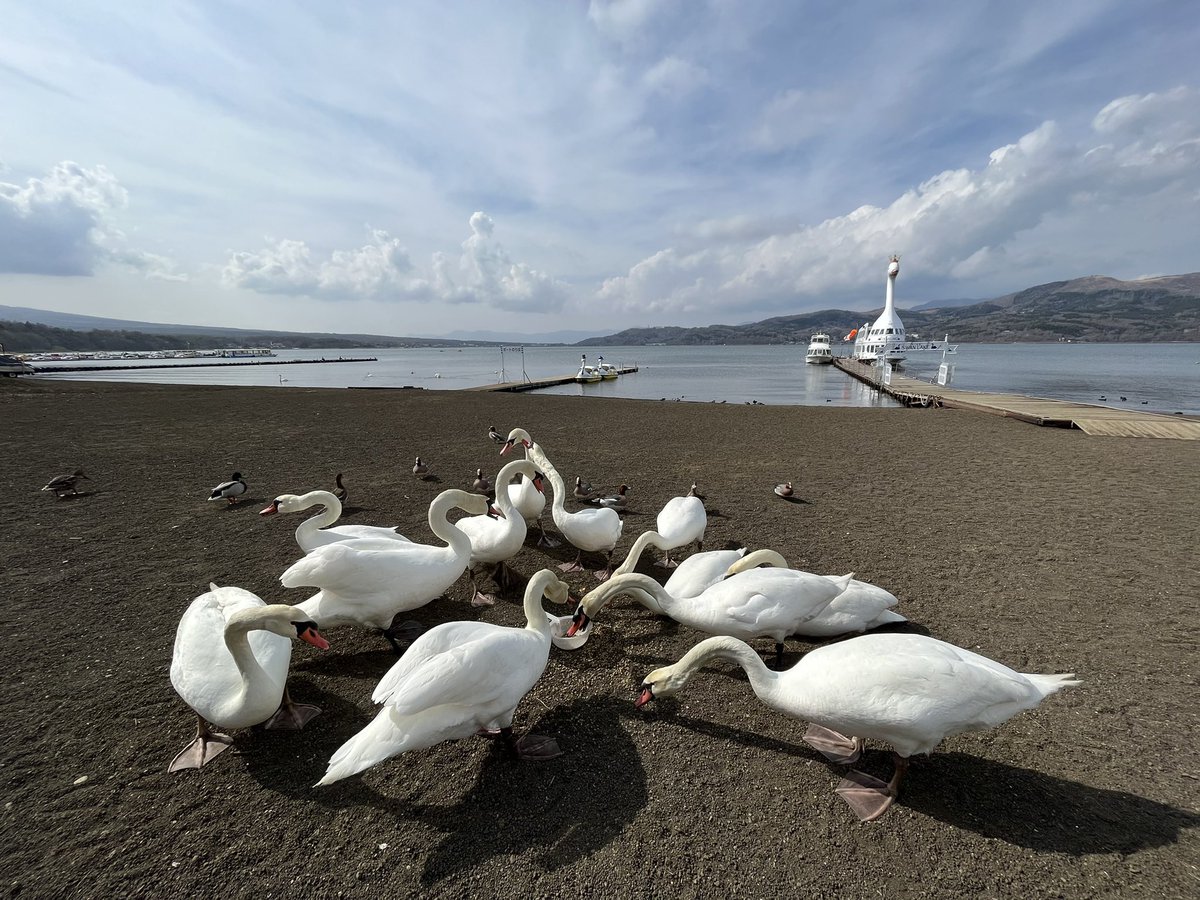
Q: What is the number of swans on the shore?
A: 12